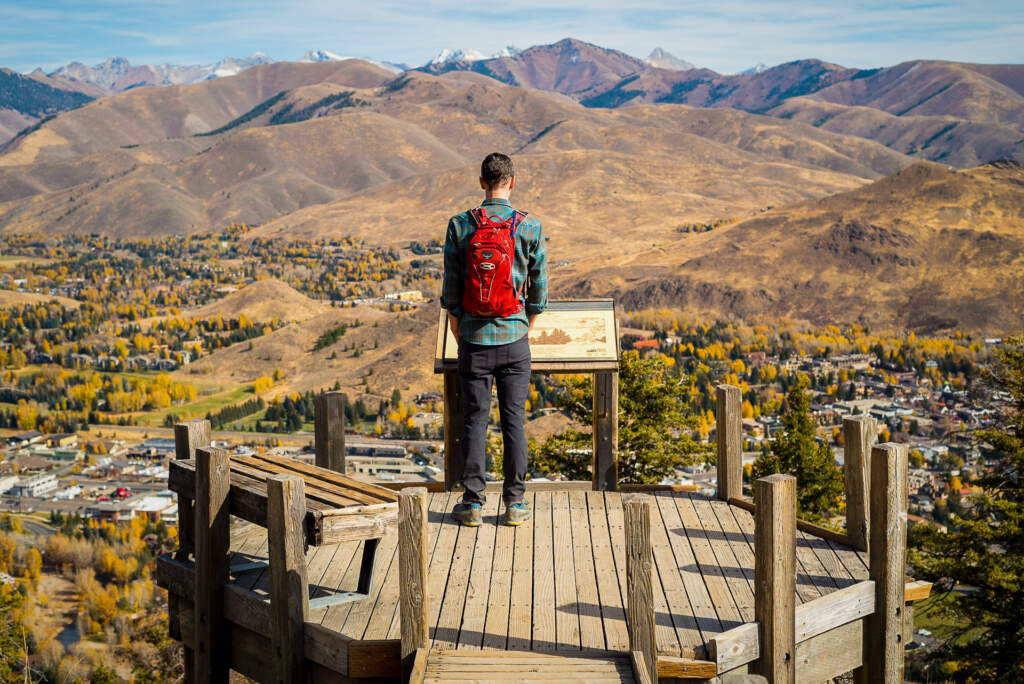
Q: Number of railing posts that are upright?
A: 10